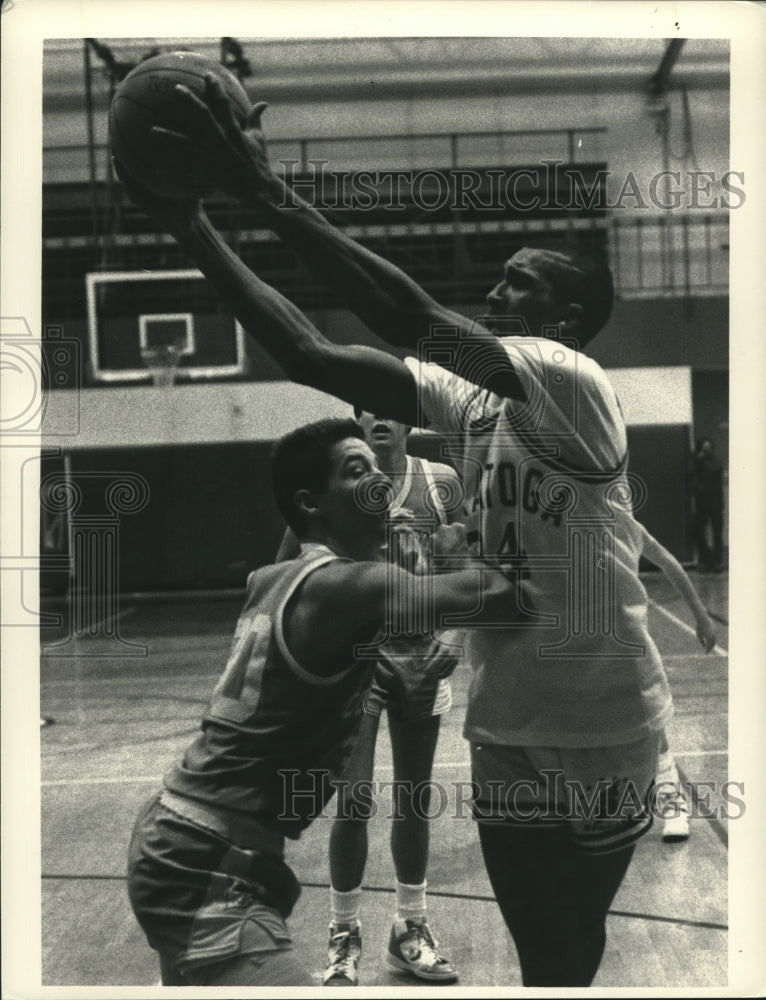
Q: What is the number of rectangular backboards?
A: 1